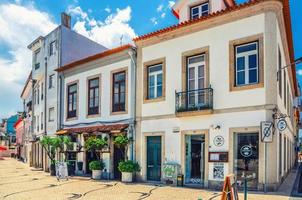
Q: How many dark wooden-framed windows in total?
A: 3